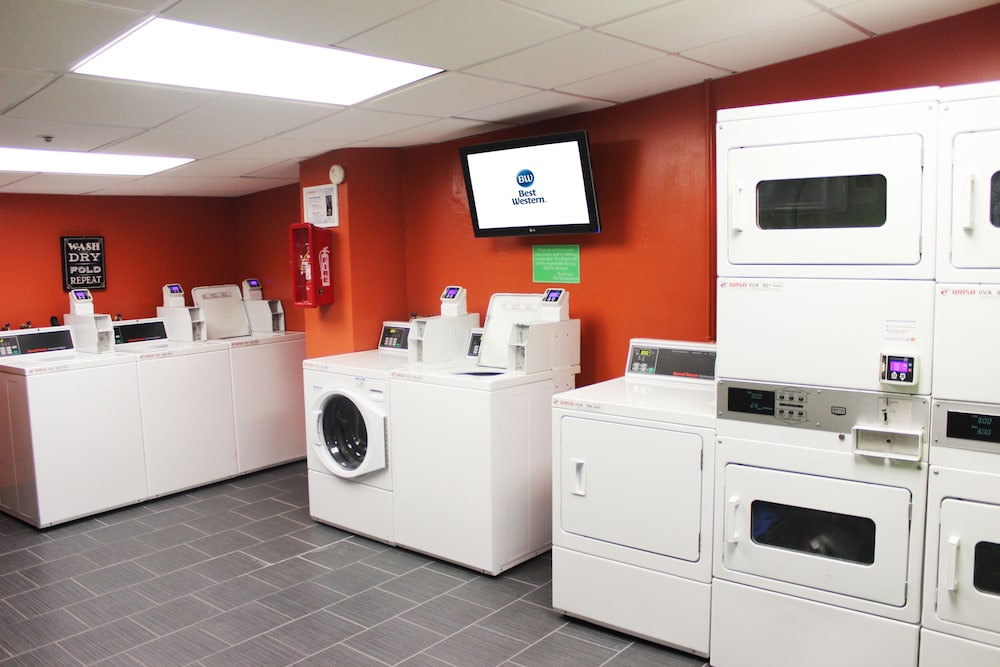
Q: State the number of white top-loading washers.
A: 4